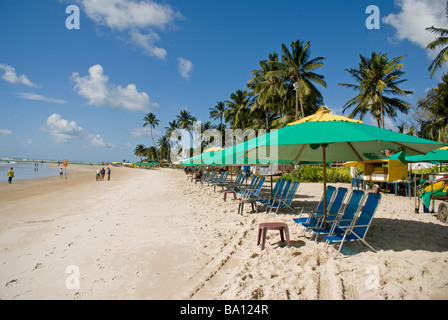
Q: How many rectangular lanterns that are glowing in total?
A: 0